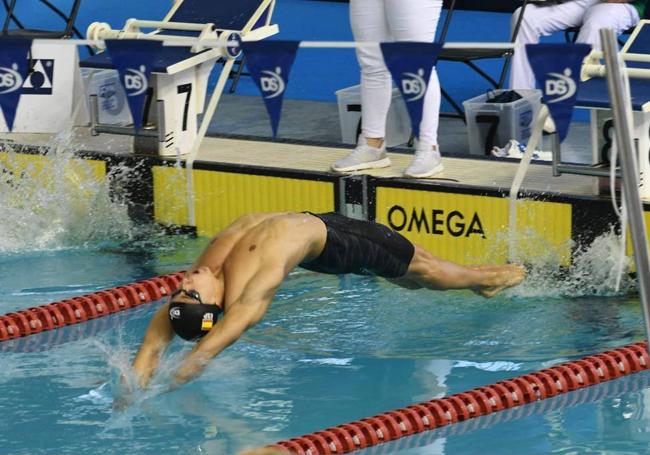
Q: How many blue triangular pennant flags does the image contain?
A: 5